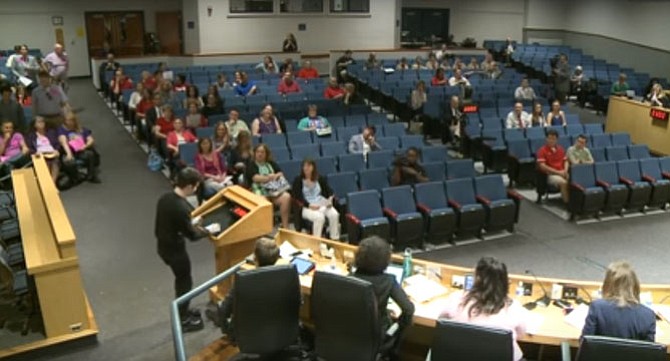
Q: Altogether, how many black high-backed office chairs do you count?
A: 4